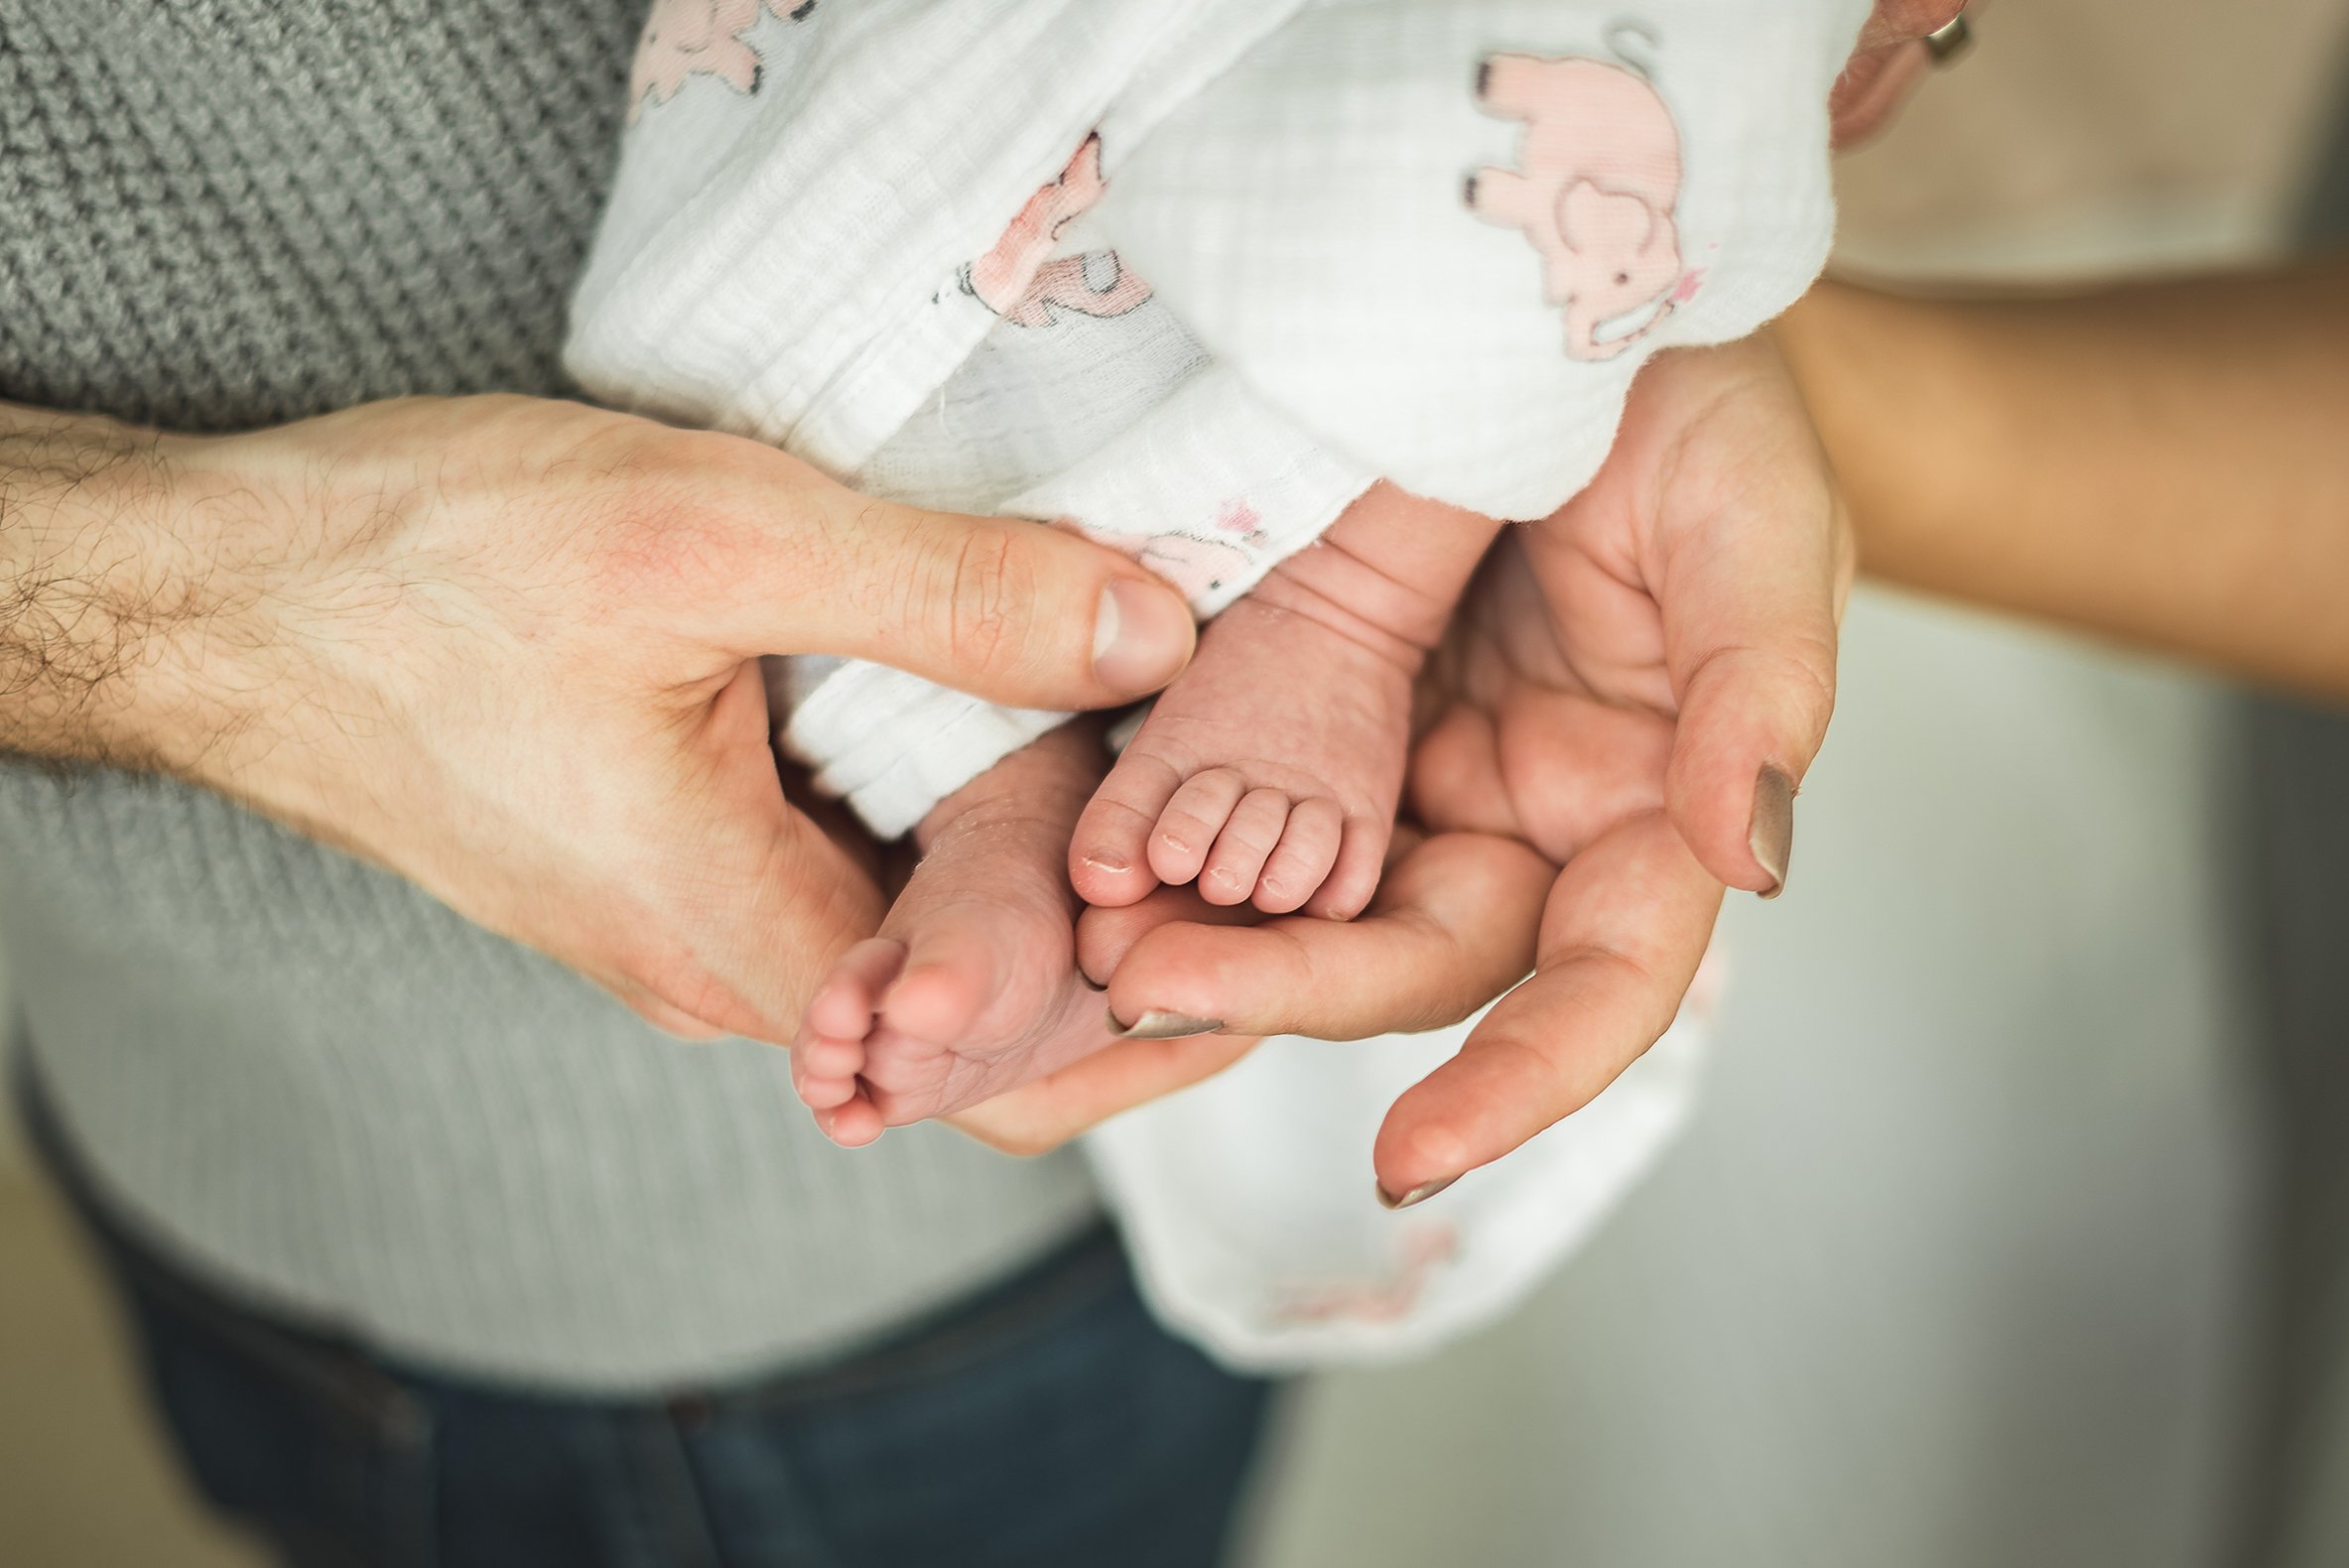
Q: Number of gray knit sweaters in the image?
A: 1